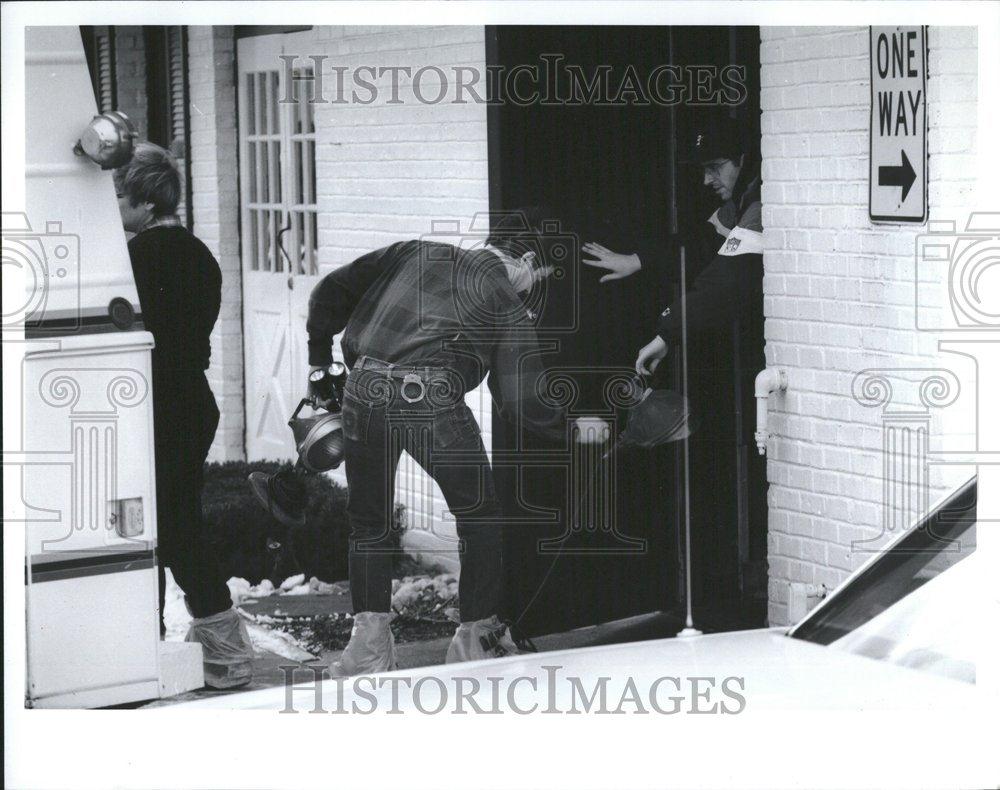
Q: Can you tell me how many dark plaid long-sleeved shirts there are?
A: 1